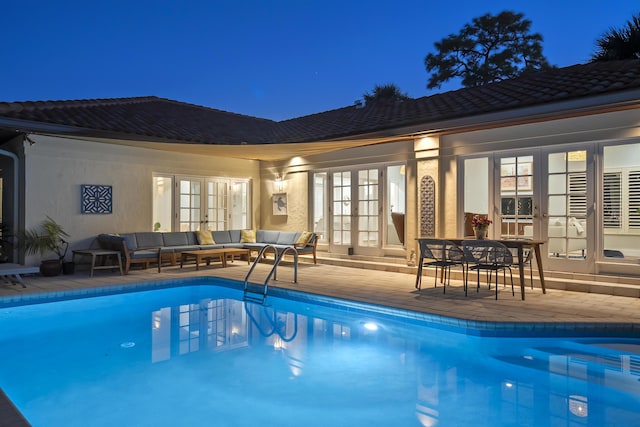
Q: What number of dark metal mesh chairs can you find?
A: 4